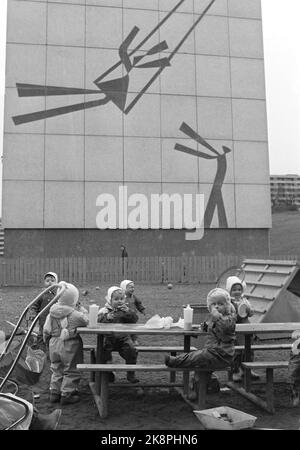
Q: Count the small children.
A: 6